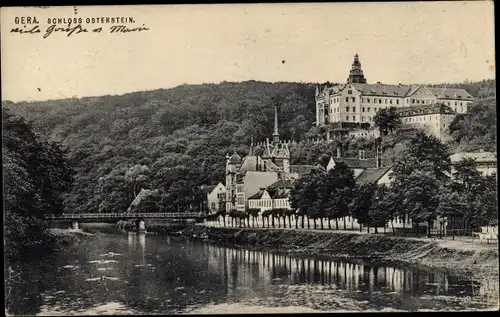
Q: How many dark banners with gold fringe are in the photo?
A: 0